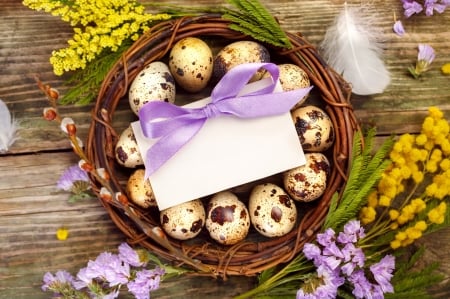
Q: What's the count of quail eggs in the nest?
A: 11